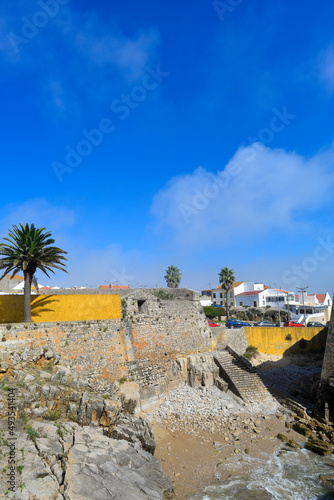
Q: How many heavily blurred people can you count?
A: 0